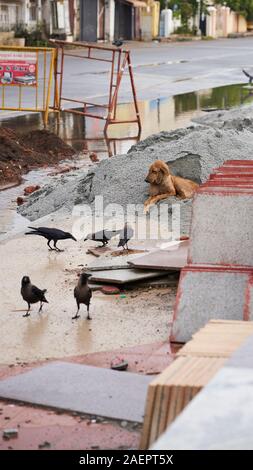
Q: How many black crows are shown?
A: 5